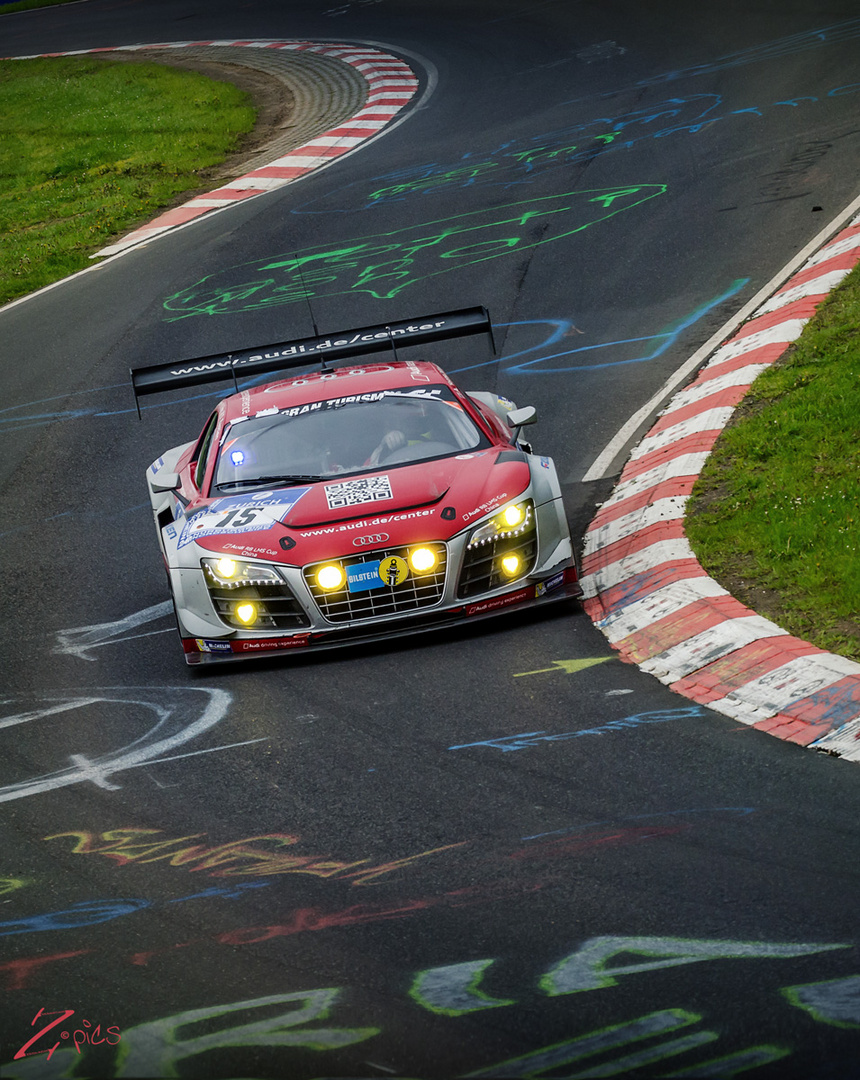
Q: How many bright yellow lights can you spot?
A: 6